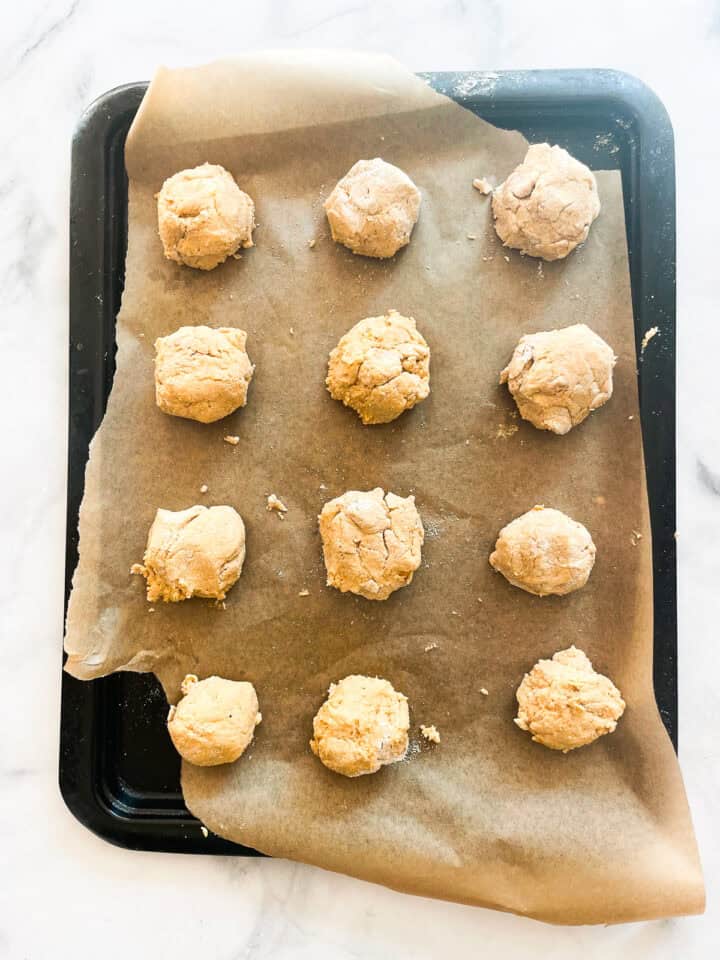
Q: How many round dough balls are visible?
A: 12